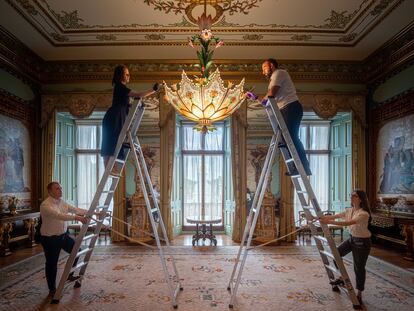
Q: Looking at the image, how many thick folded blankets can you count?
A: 0